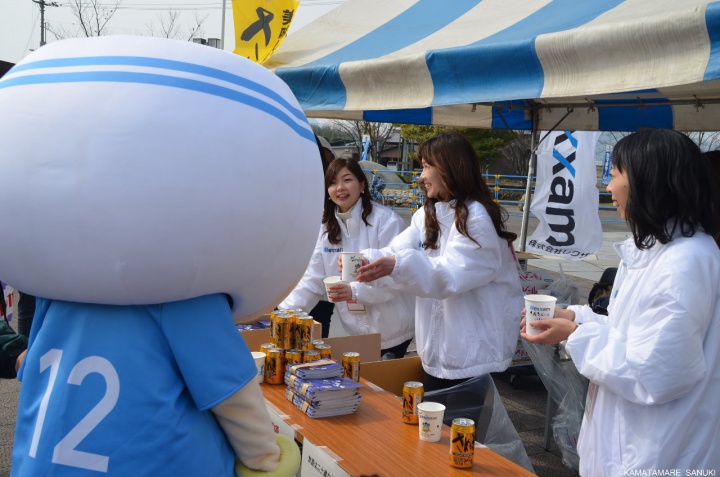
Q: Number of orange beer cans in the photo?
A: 14